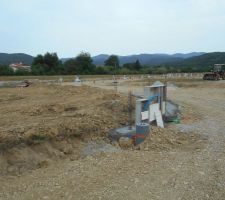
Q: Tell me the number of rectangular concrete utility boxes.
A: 2